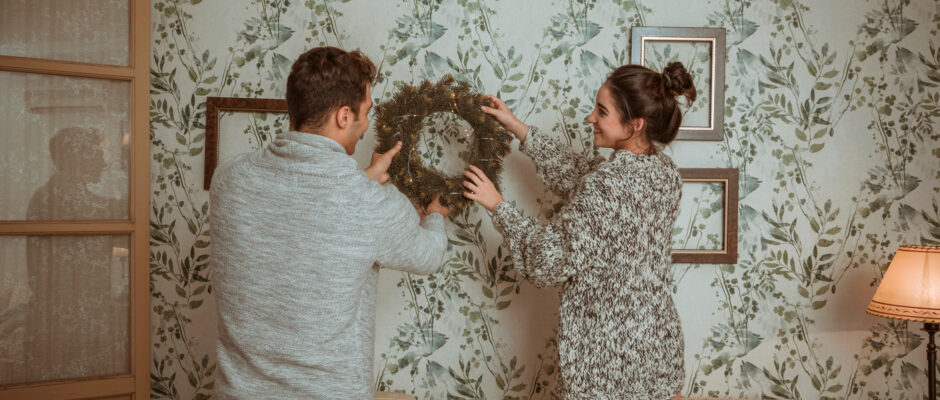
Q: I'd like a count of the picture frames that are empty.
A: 3